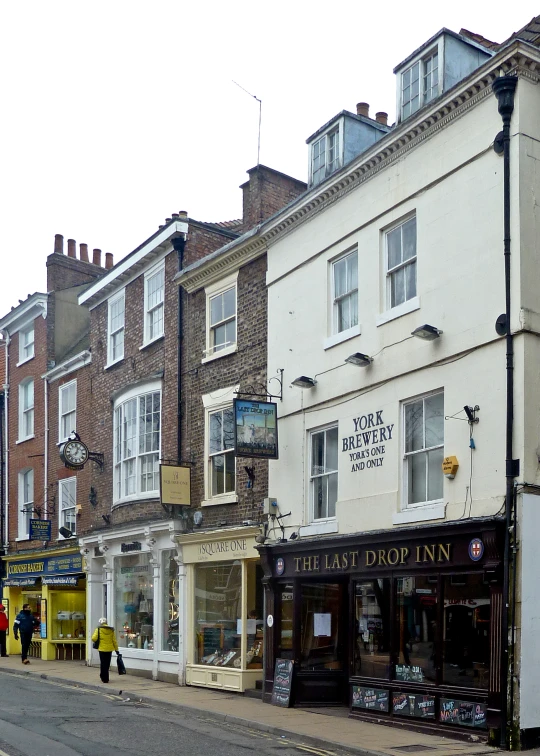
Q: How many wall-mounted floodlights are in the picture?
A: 3